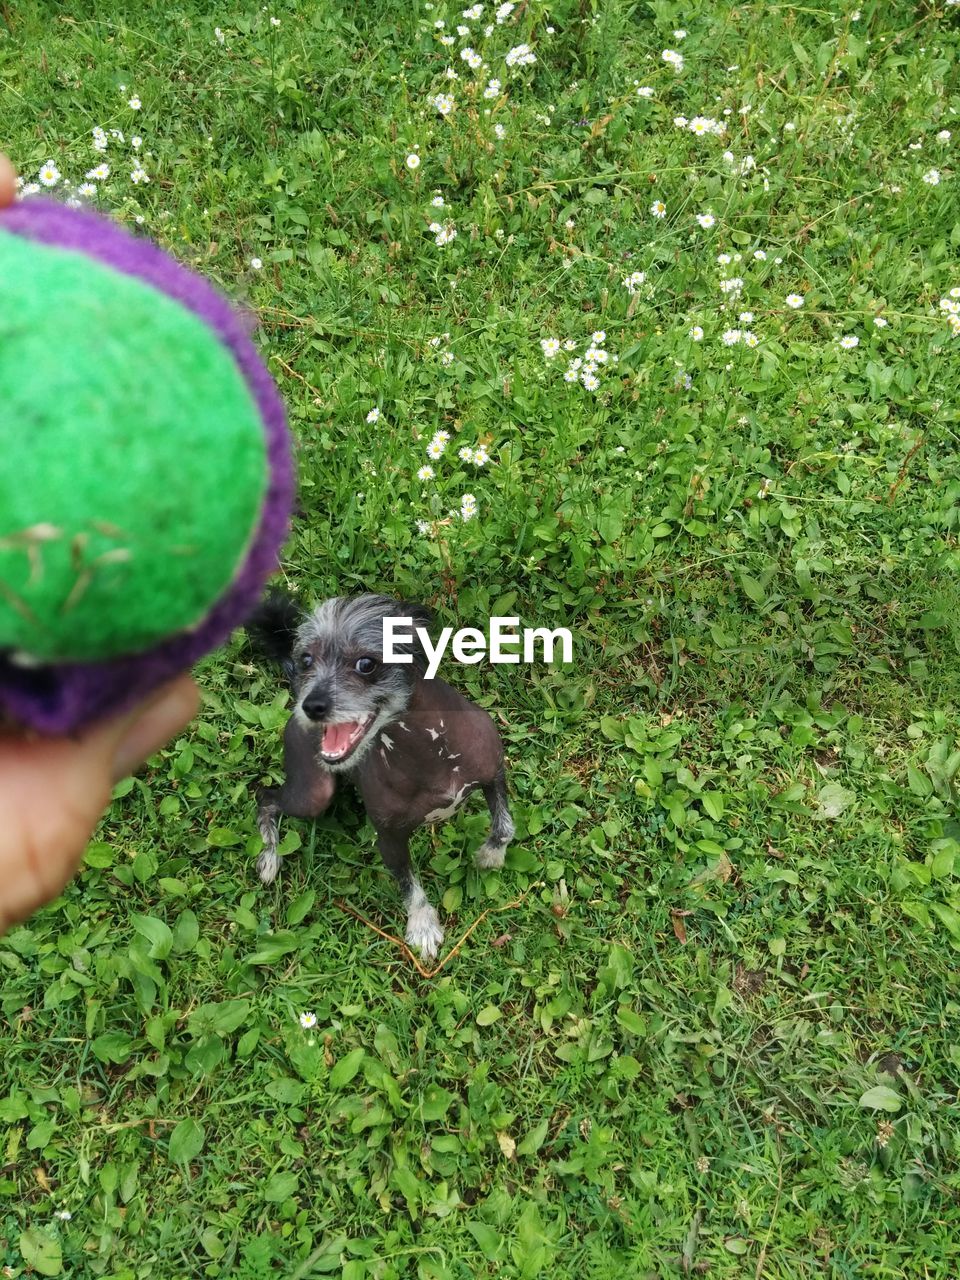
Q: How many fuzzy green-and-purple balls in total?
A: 1